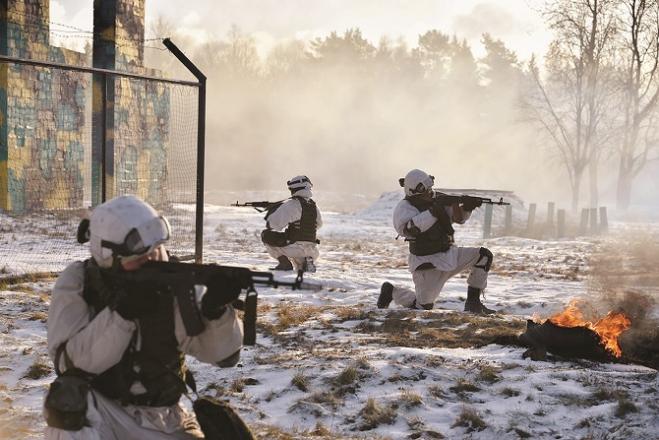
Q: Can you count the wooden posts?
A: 8